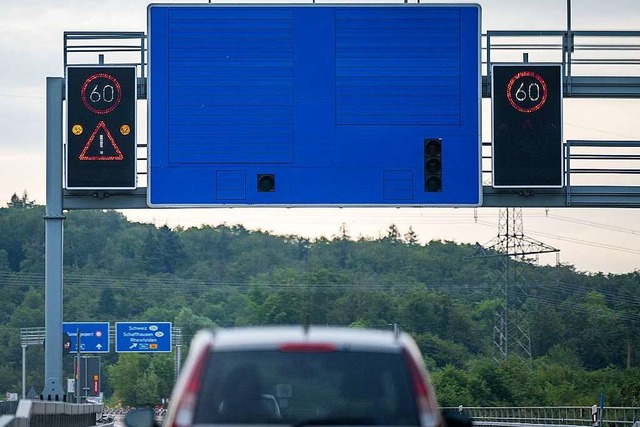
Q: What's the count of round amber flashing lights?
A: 2